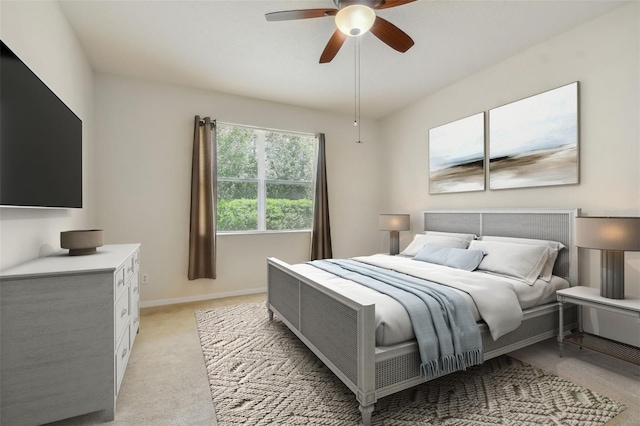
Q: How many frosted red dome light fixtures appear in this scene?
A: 0